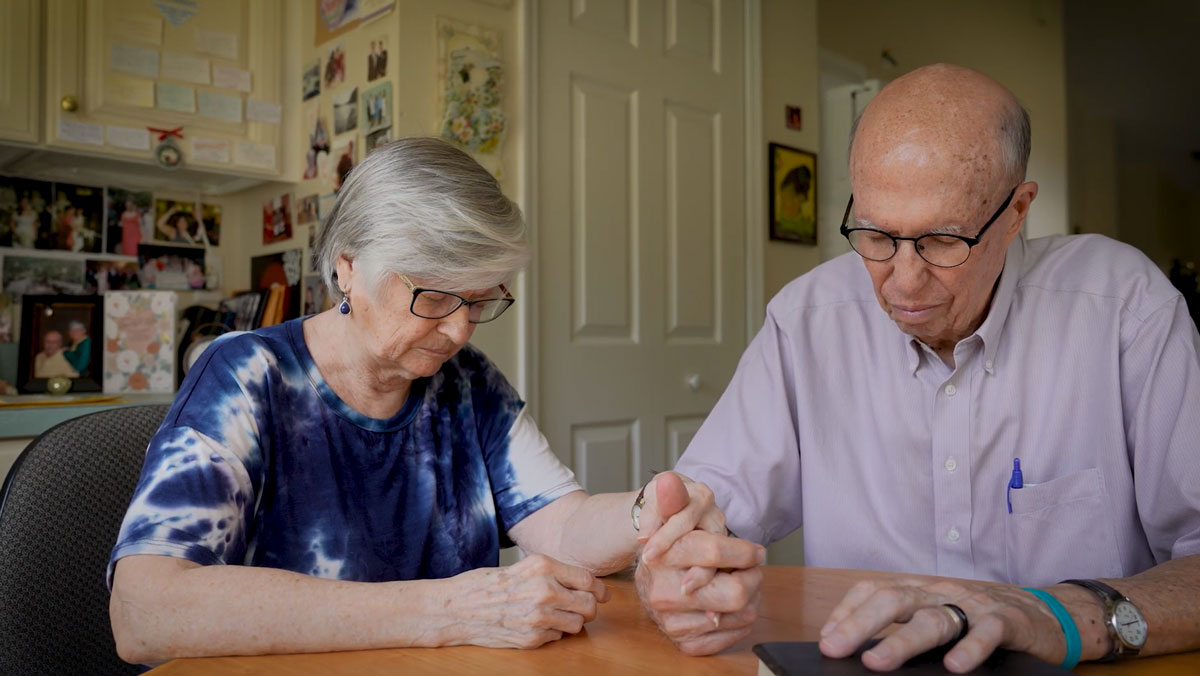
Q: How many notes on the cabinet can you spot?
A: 13